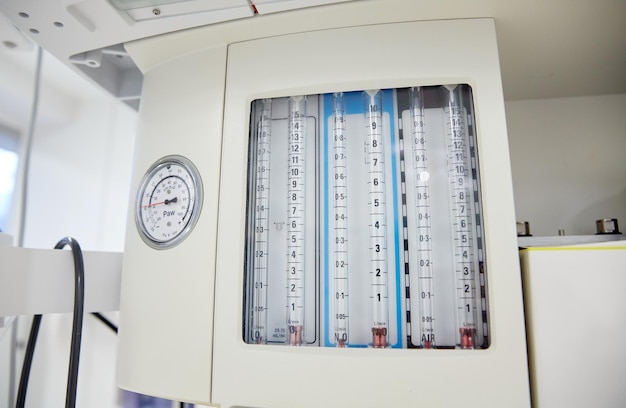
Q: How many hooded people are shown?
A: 0